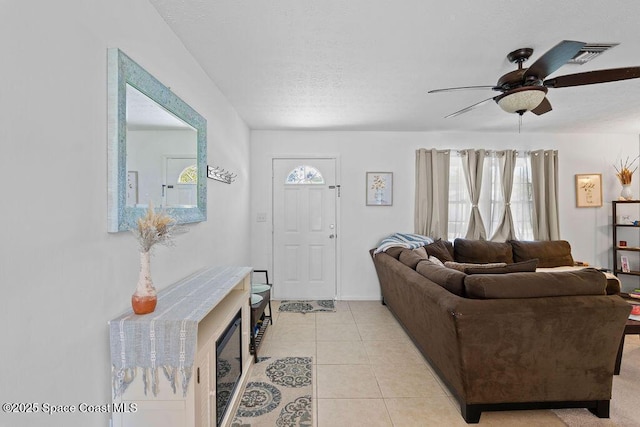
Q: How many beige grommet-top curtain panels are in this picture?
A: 4